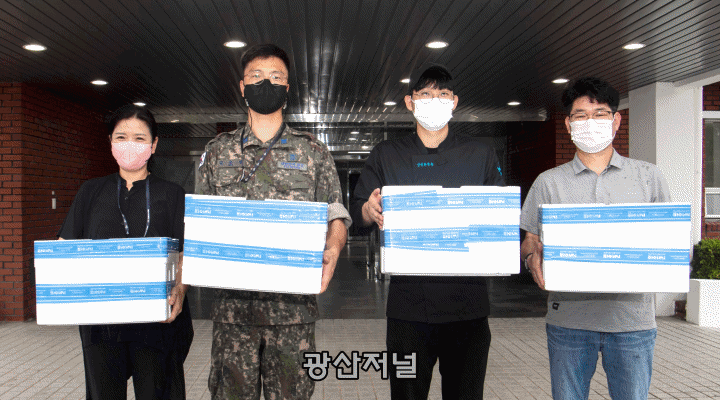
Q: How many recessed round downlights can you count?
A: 10